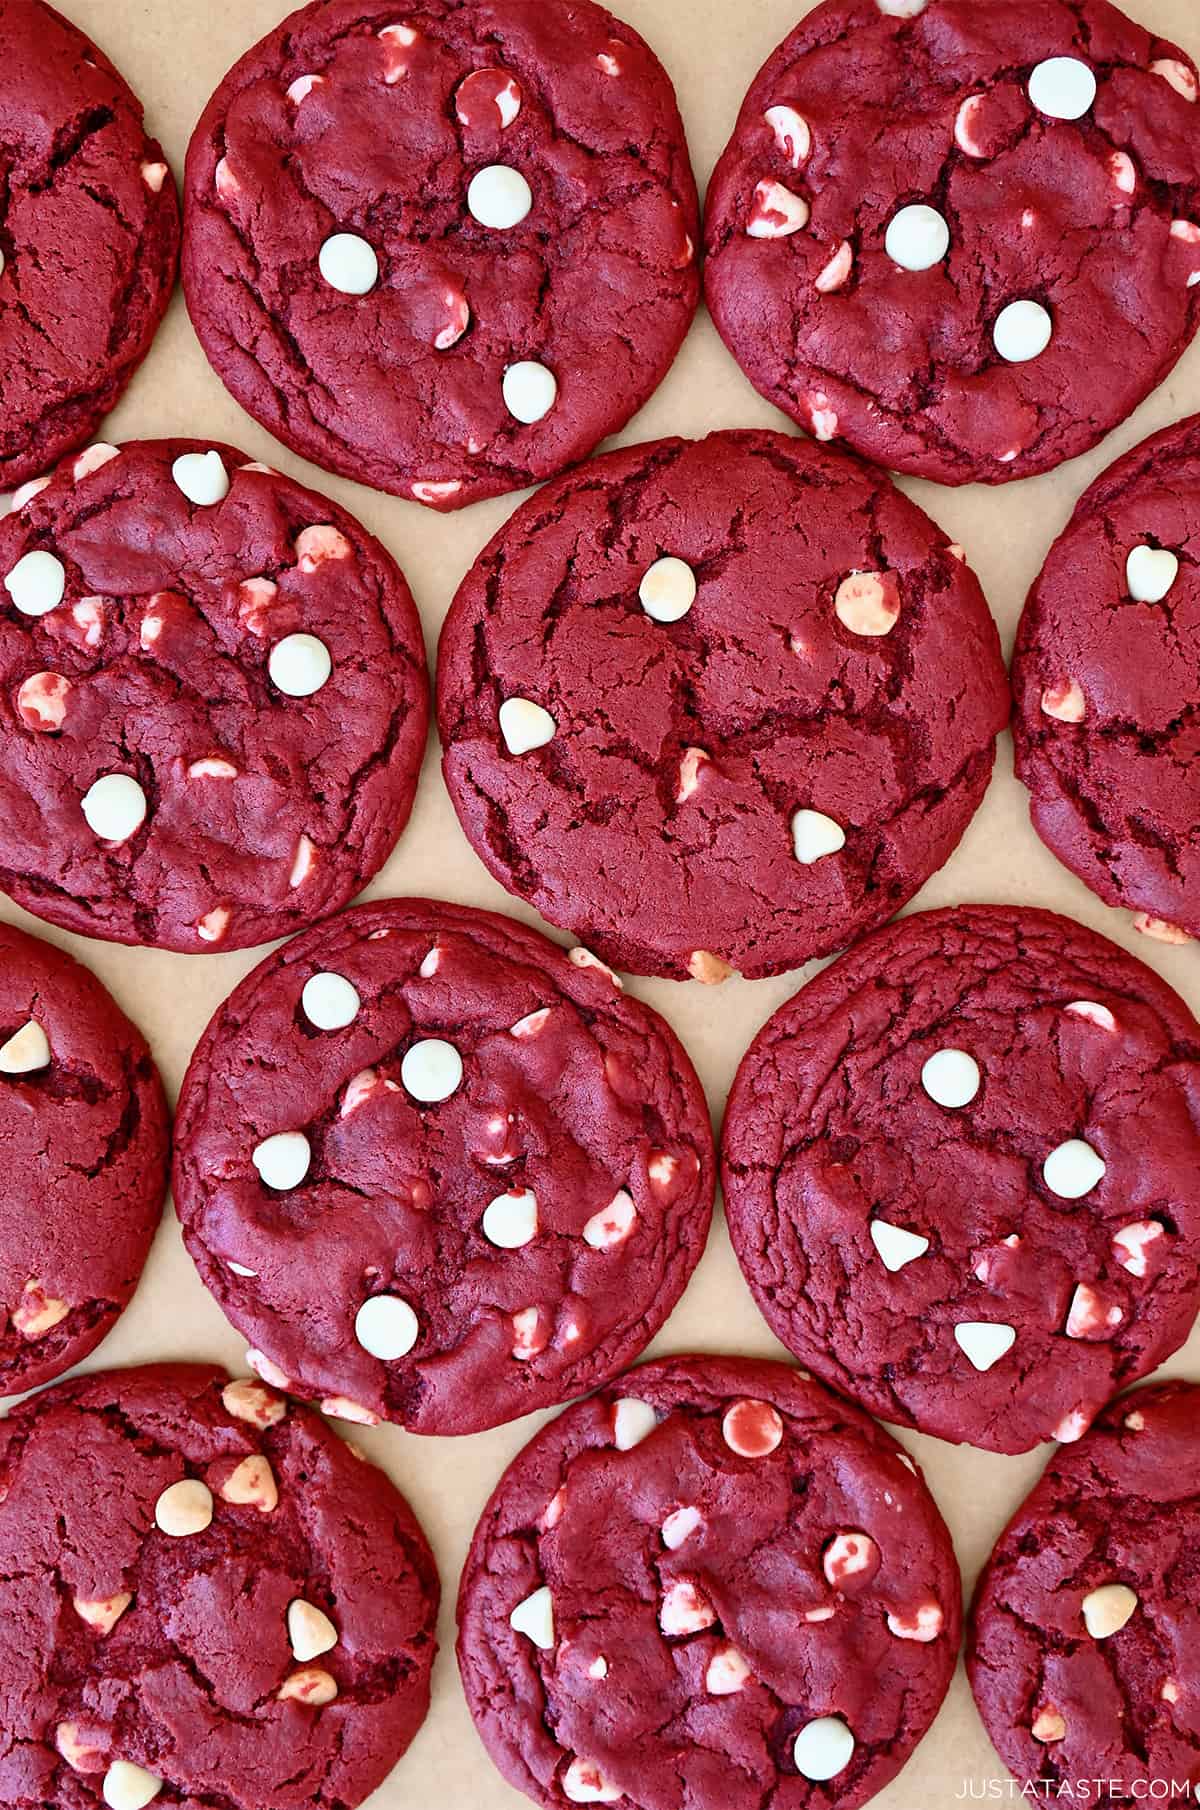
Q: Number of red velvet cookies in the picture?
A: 12